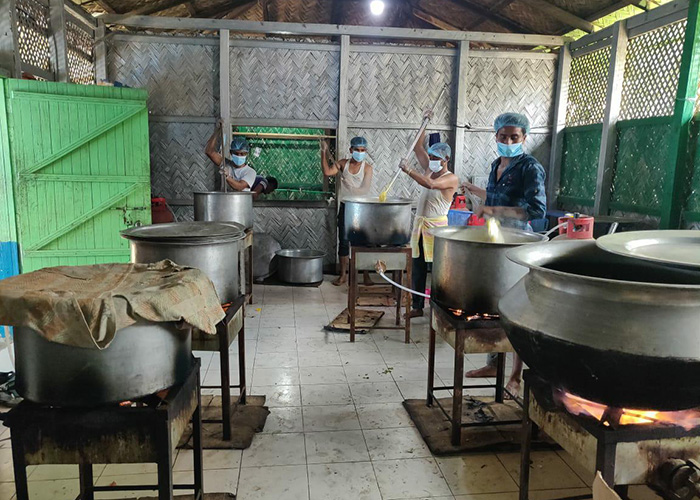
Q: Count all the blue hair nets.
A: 4